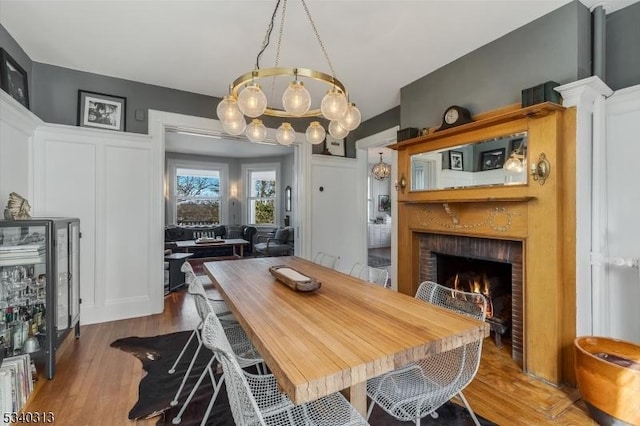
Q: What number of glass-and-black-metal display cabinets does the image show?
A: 1